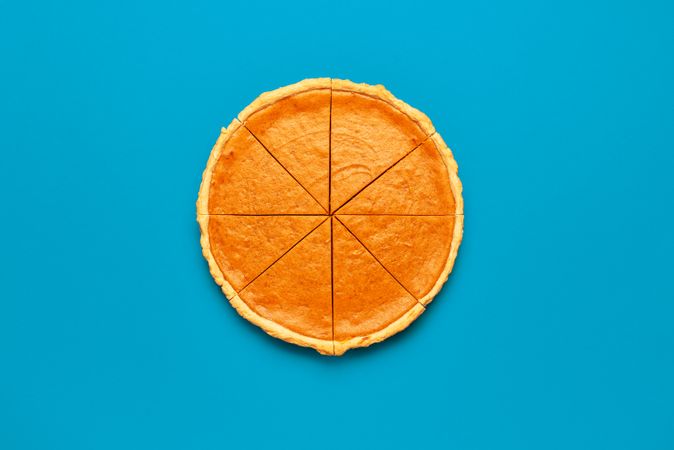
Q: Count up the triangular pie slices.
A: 8